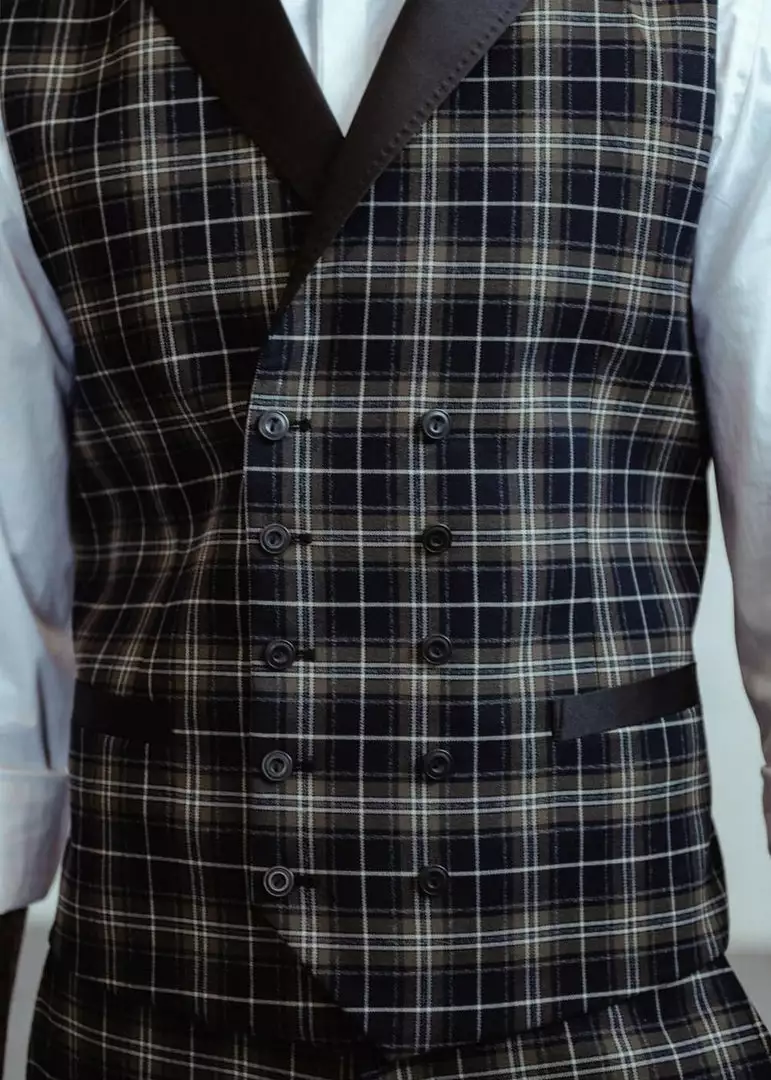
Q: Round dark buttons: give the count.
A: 10